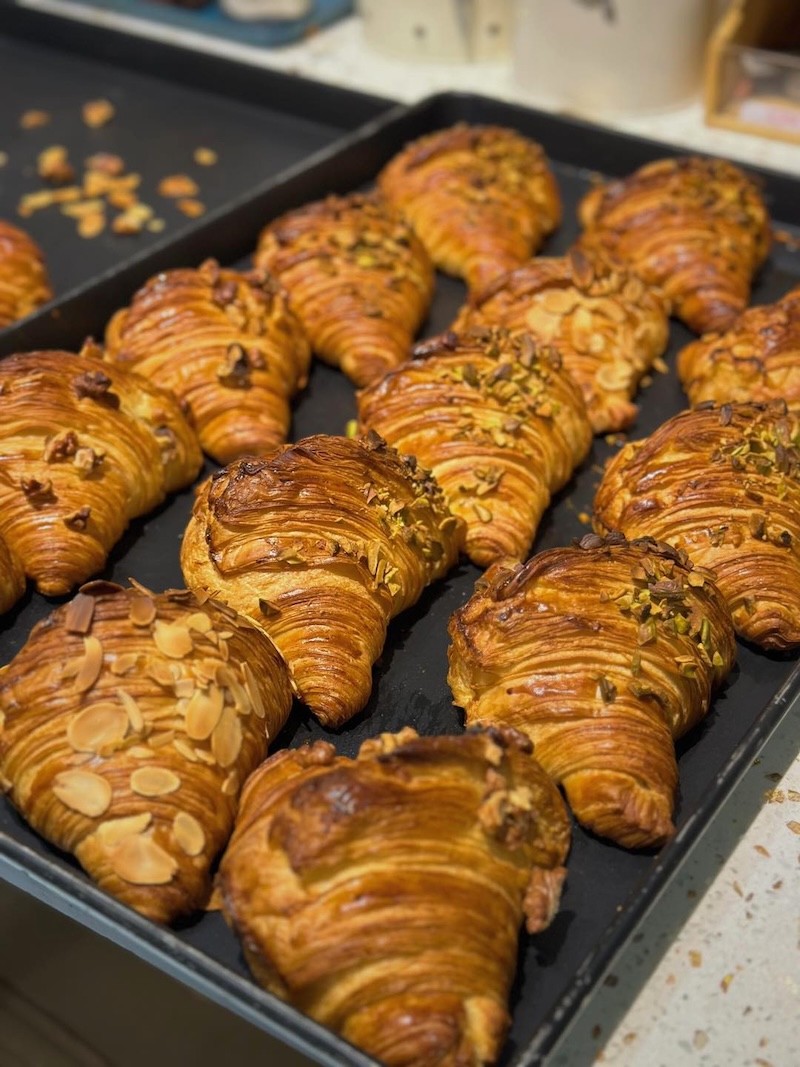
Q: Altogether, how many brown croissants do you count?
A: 15